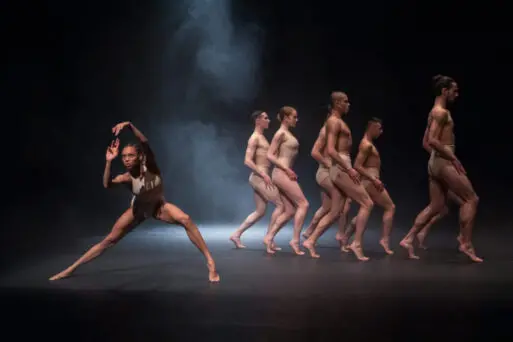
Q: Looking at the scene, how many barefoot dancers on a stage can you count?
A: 7